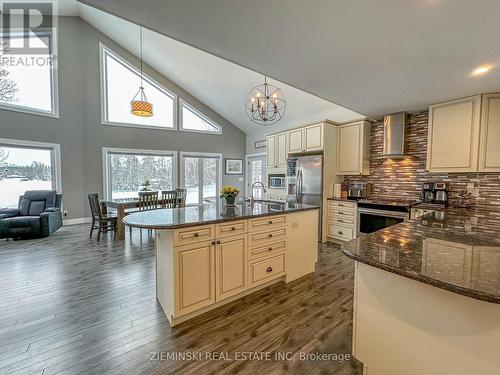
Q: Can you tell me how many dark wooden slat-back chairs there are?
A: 4